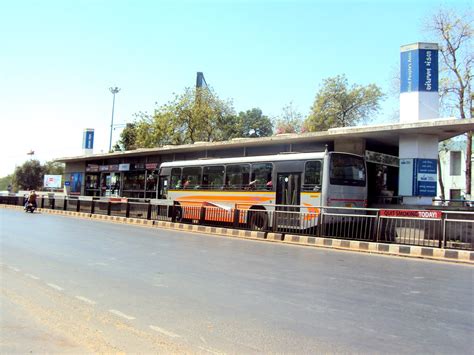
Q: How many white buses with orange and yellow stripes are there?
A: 1